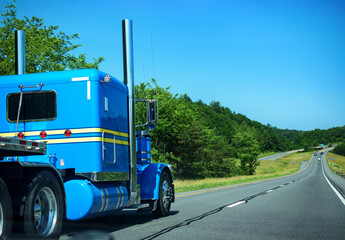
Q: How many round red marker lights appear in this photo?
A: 3